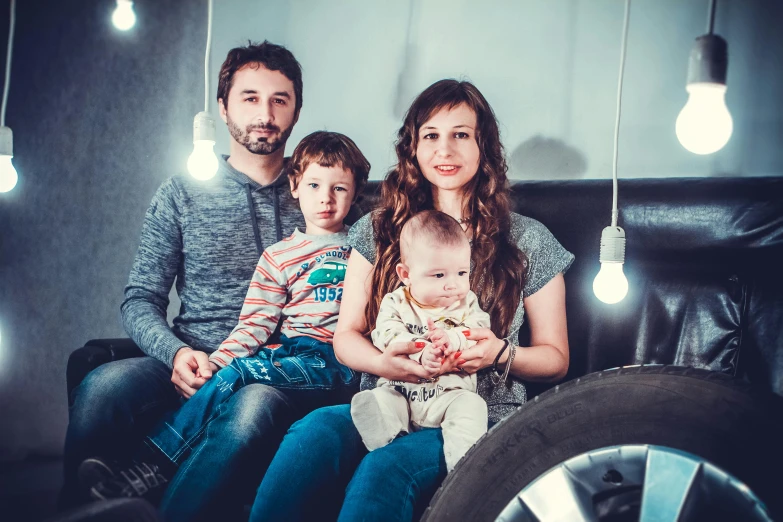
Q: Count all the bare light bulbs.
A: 5